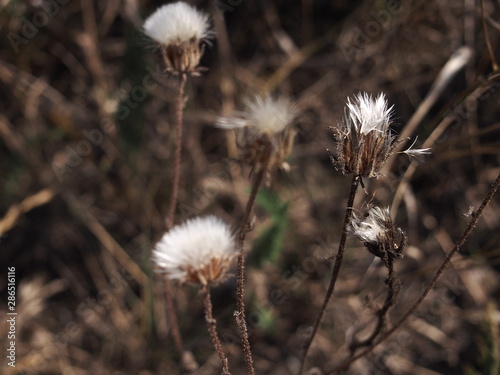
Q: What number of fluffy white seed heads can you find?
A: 5